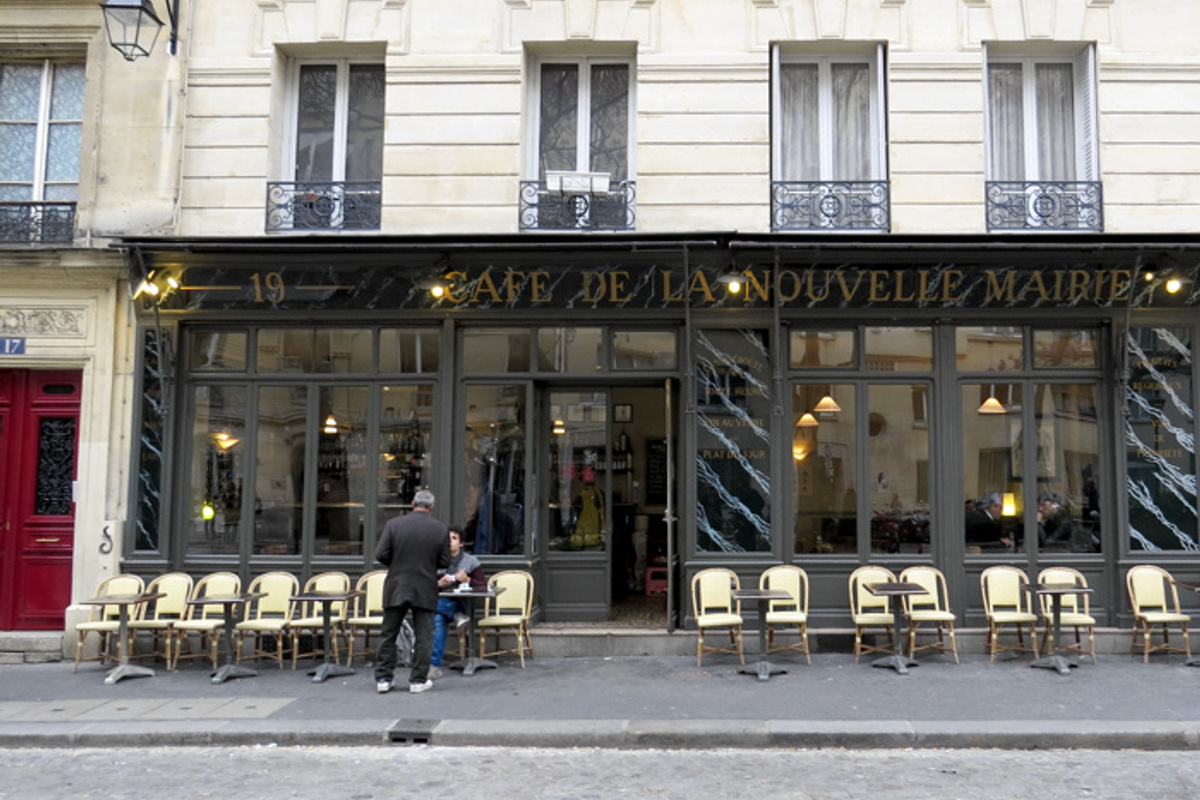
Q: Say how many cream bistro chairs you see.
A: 14